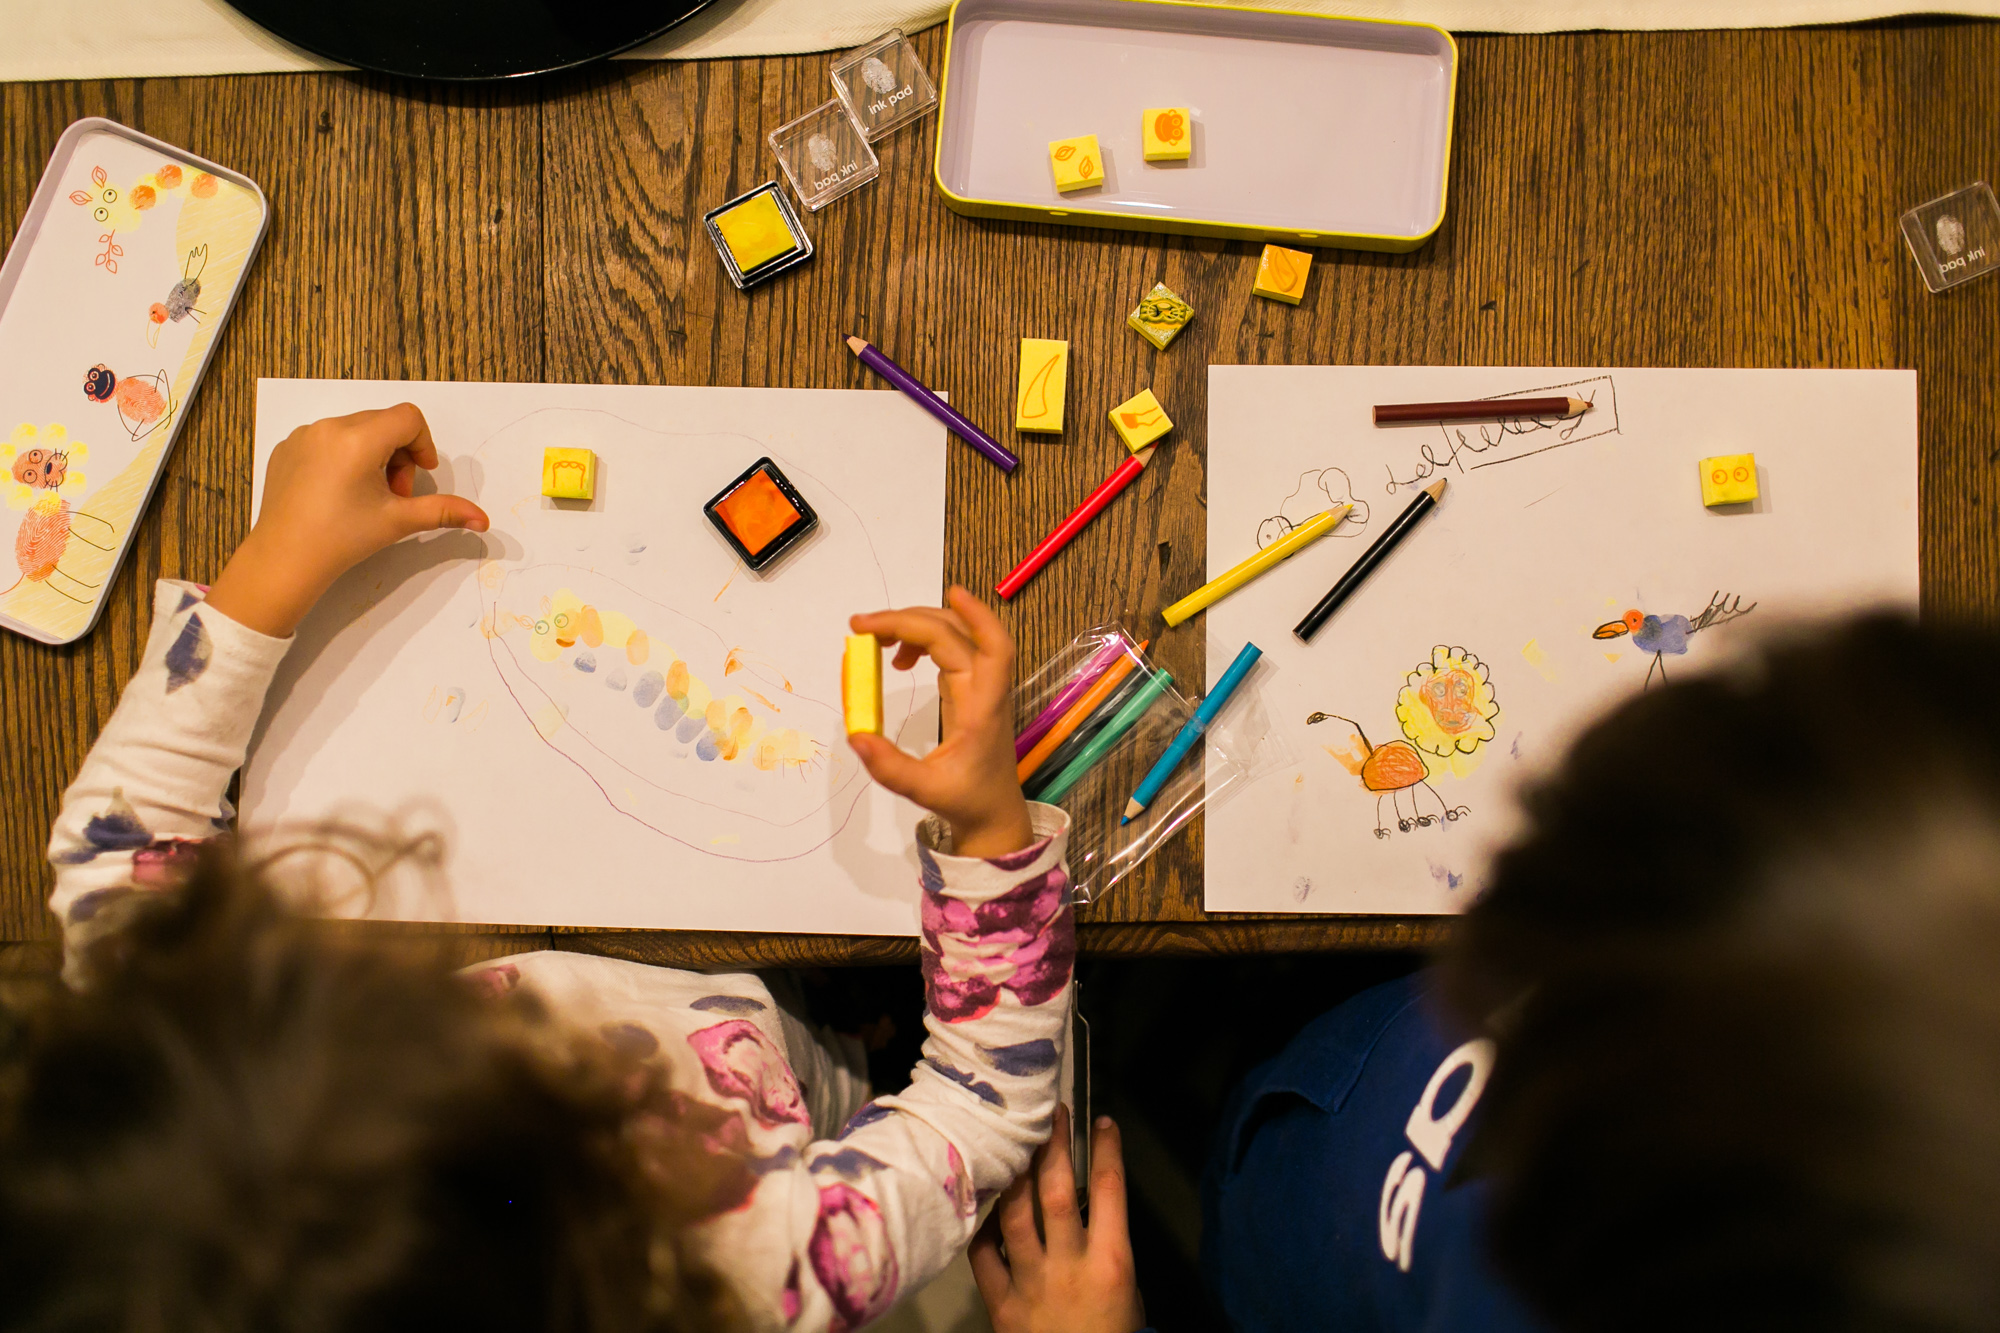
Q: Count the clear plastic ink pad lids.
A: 3